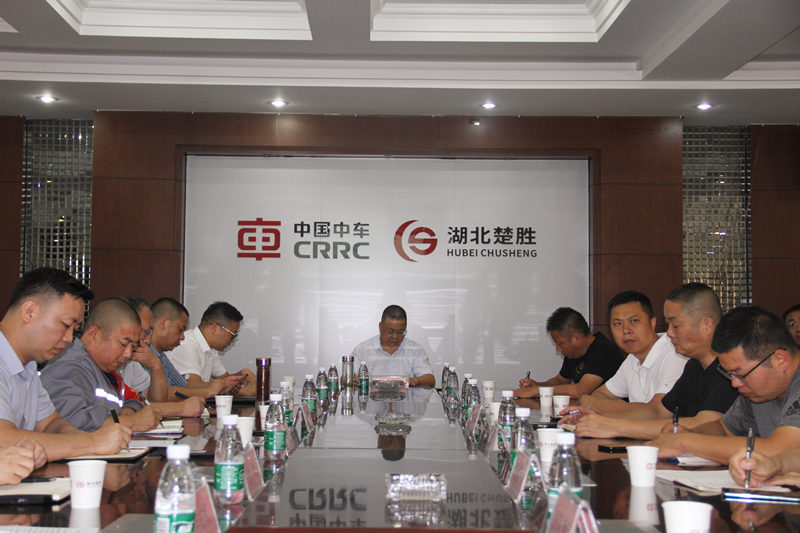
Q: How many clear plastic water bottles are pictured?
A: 15